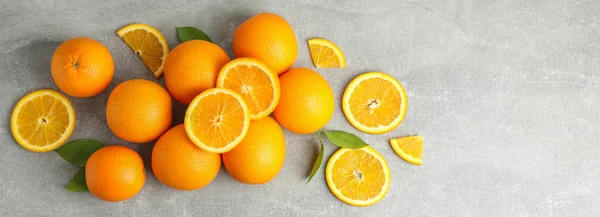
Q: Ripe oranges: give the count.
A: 8